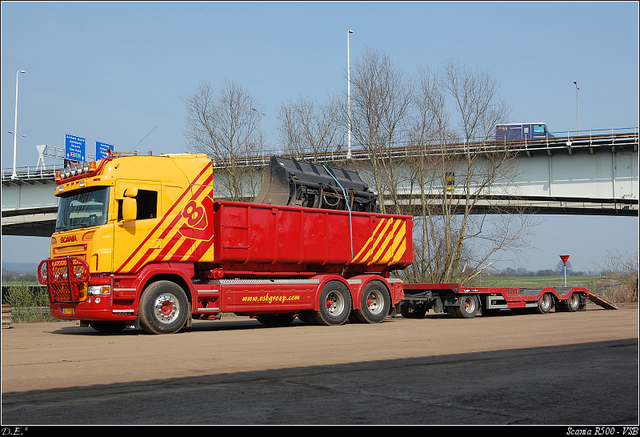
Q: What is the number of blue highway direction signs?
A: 2